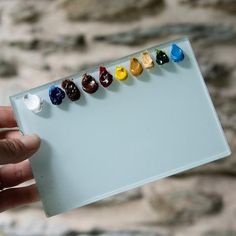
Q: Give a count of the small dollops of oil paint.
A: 10